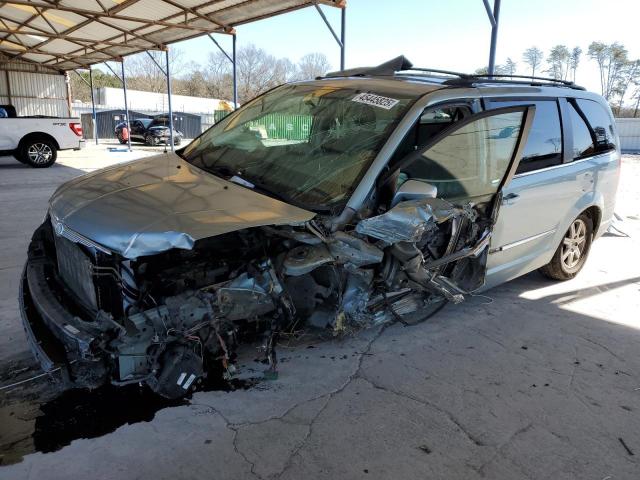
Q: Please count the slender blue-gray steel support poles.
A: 6